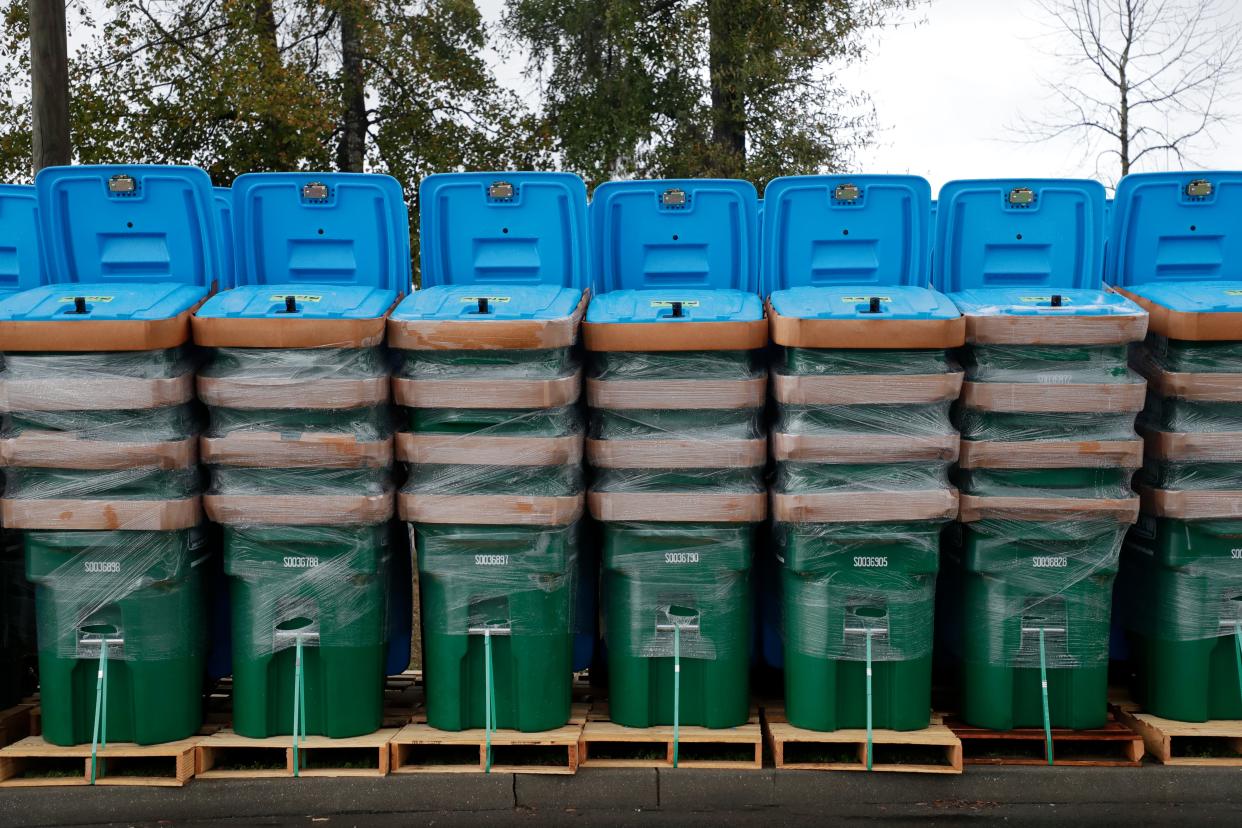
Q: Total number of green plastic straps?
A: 7